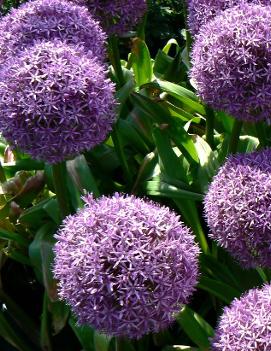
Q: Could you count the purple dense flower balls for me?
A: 8